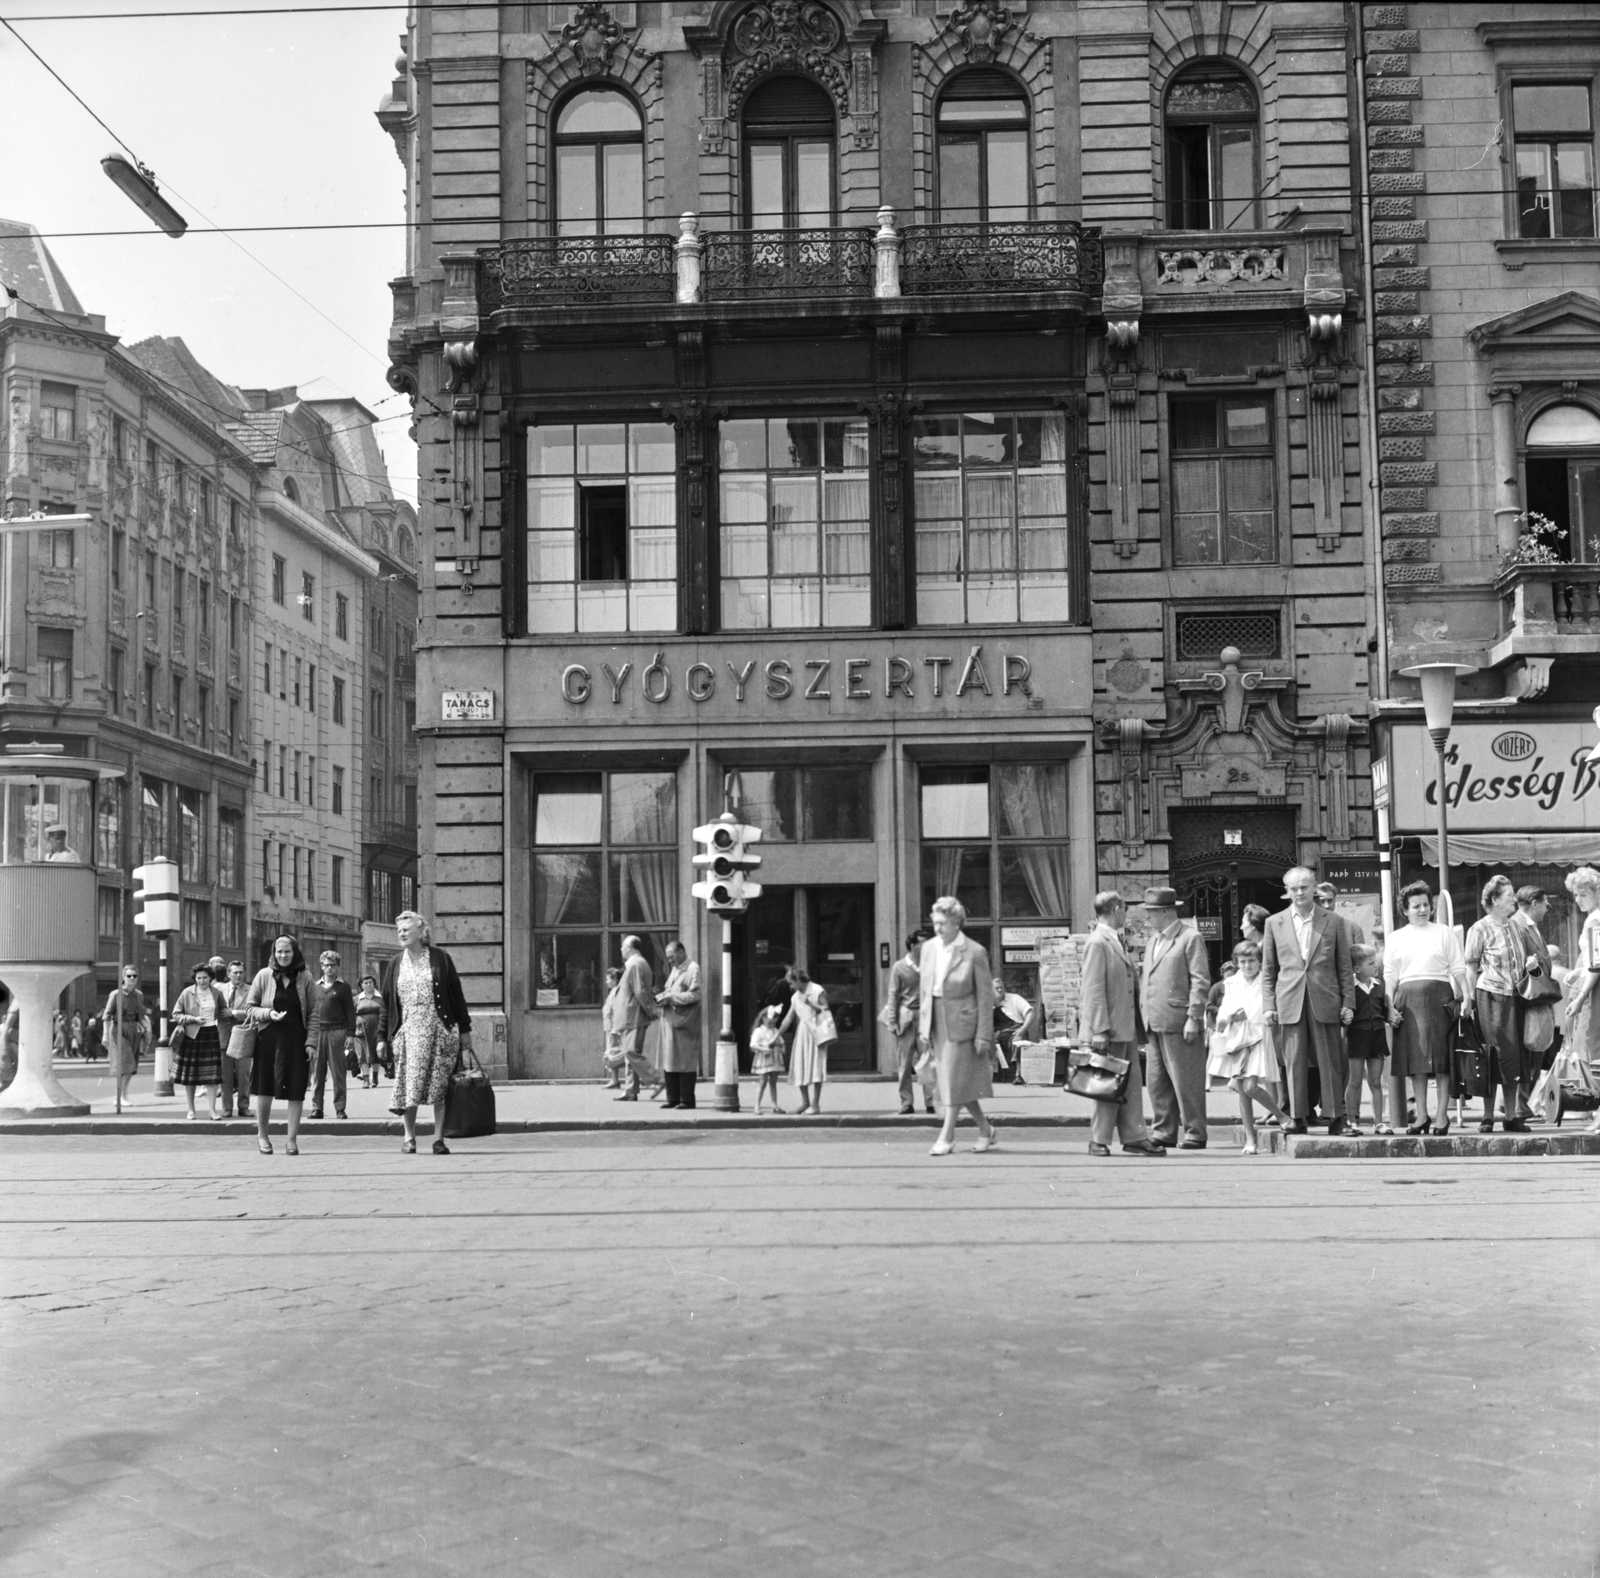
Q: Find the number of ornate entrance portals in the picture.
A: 1